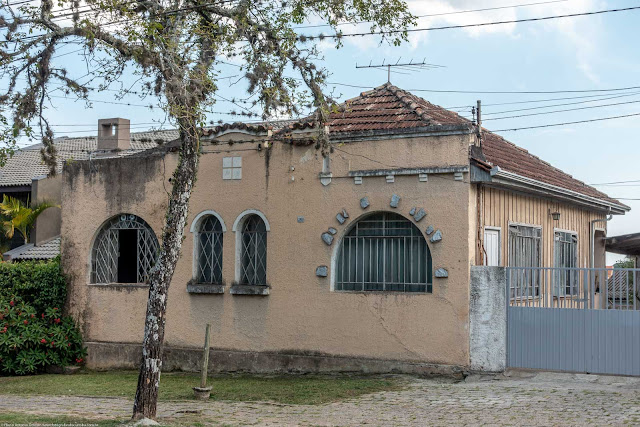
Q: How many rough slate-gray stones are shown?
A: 12